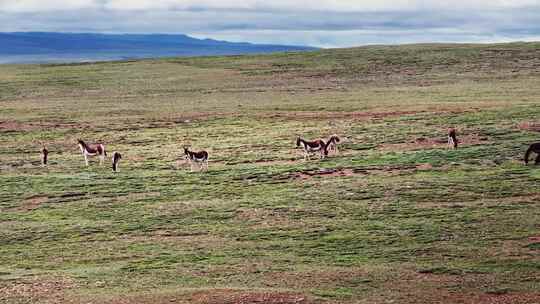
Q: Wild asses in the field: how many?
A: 8